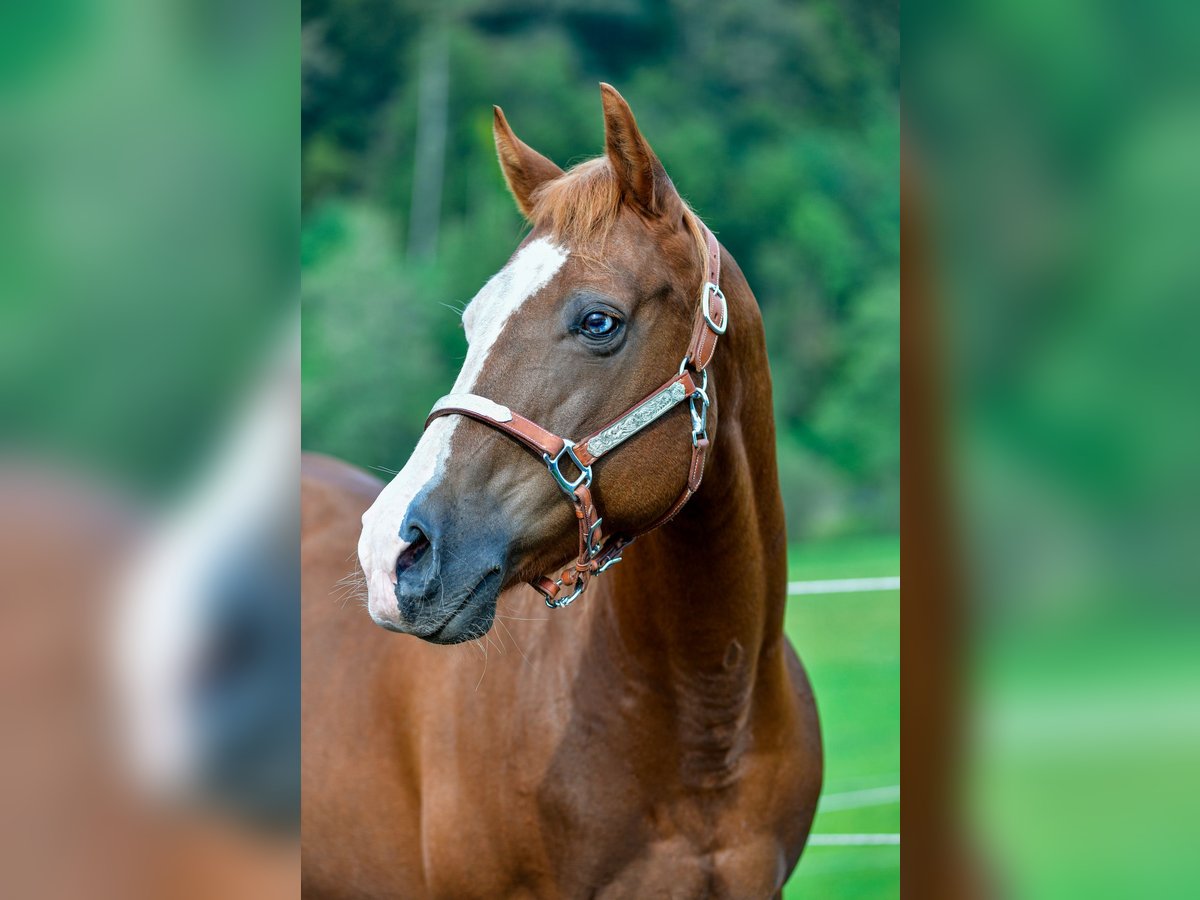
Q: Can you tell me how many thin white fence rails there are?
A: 3